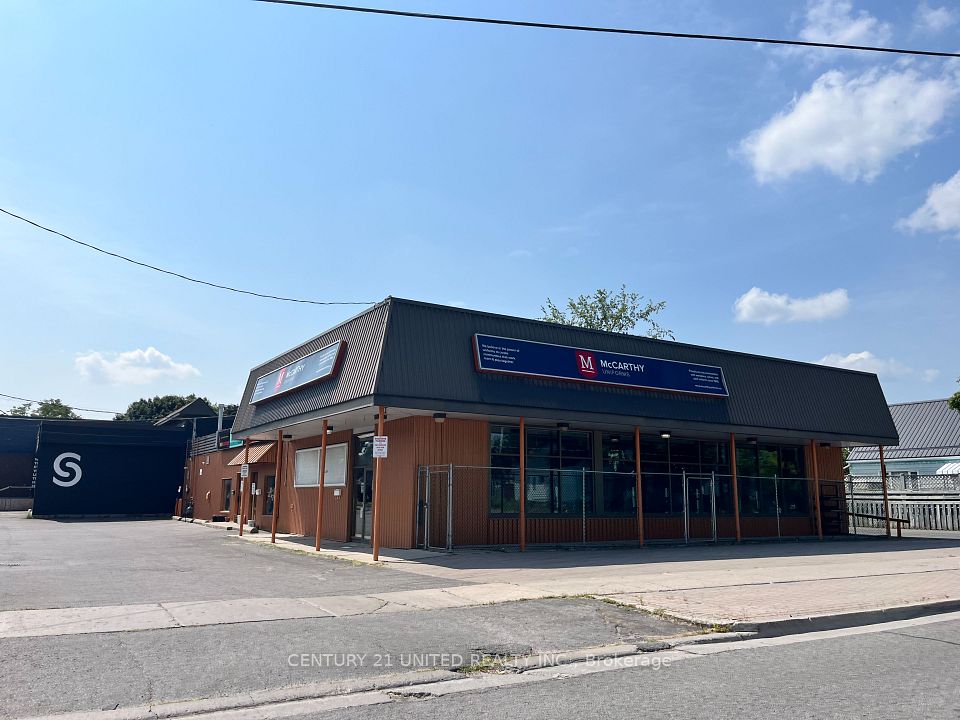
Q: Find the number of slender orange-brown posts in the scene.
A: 9